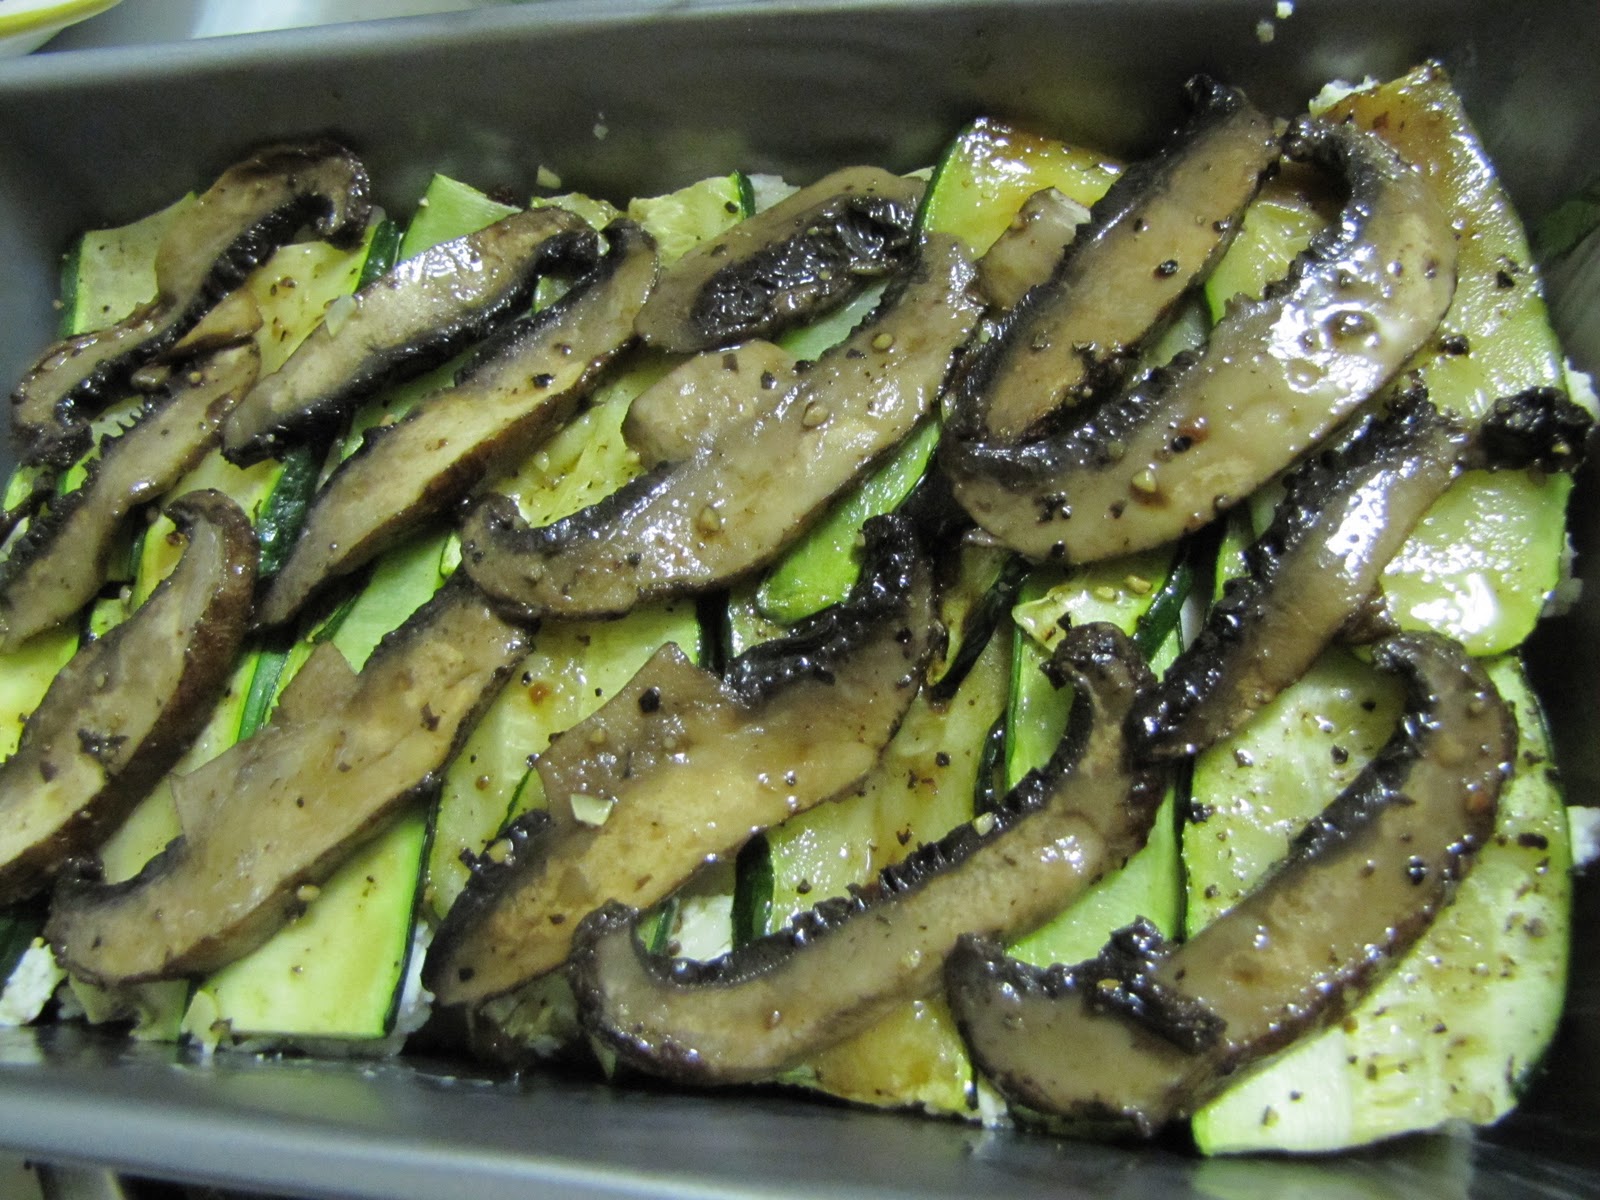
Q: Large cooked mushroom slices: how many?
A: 14